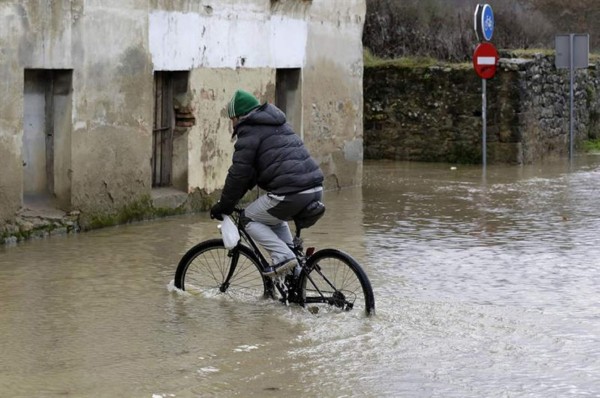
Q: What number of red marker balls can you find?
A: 0